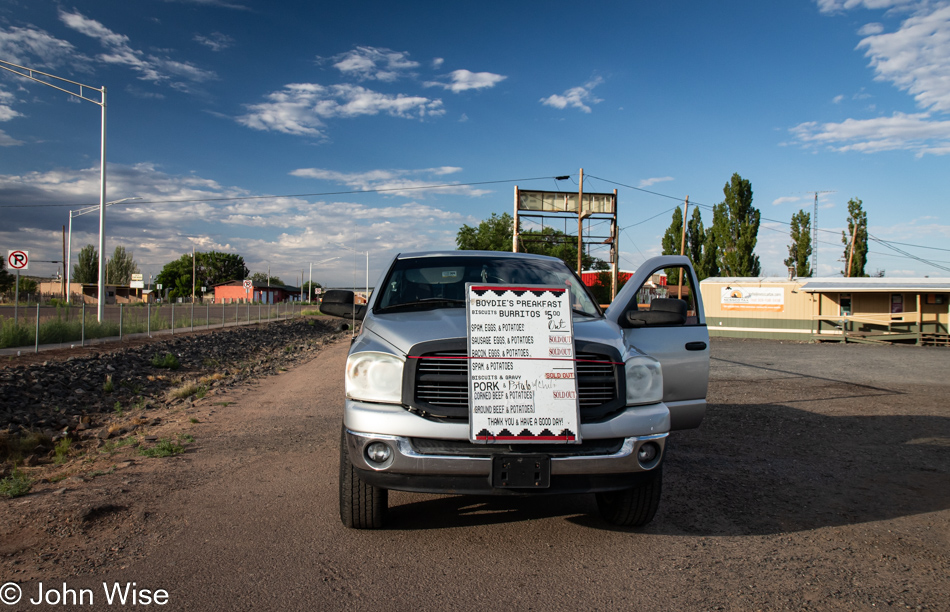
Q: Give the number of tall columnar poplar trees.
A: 5